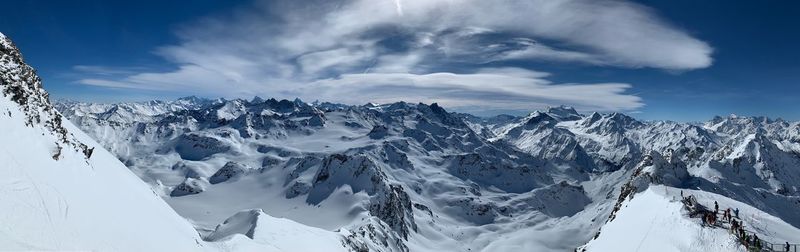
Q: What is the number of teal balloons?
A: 0